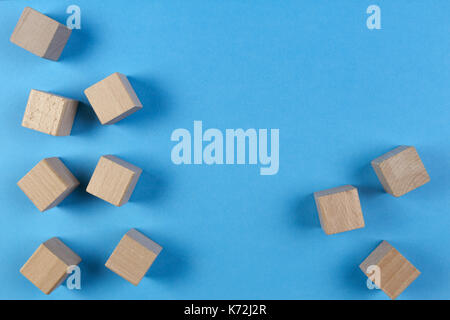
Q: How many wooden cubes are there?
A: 10